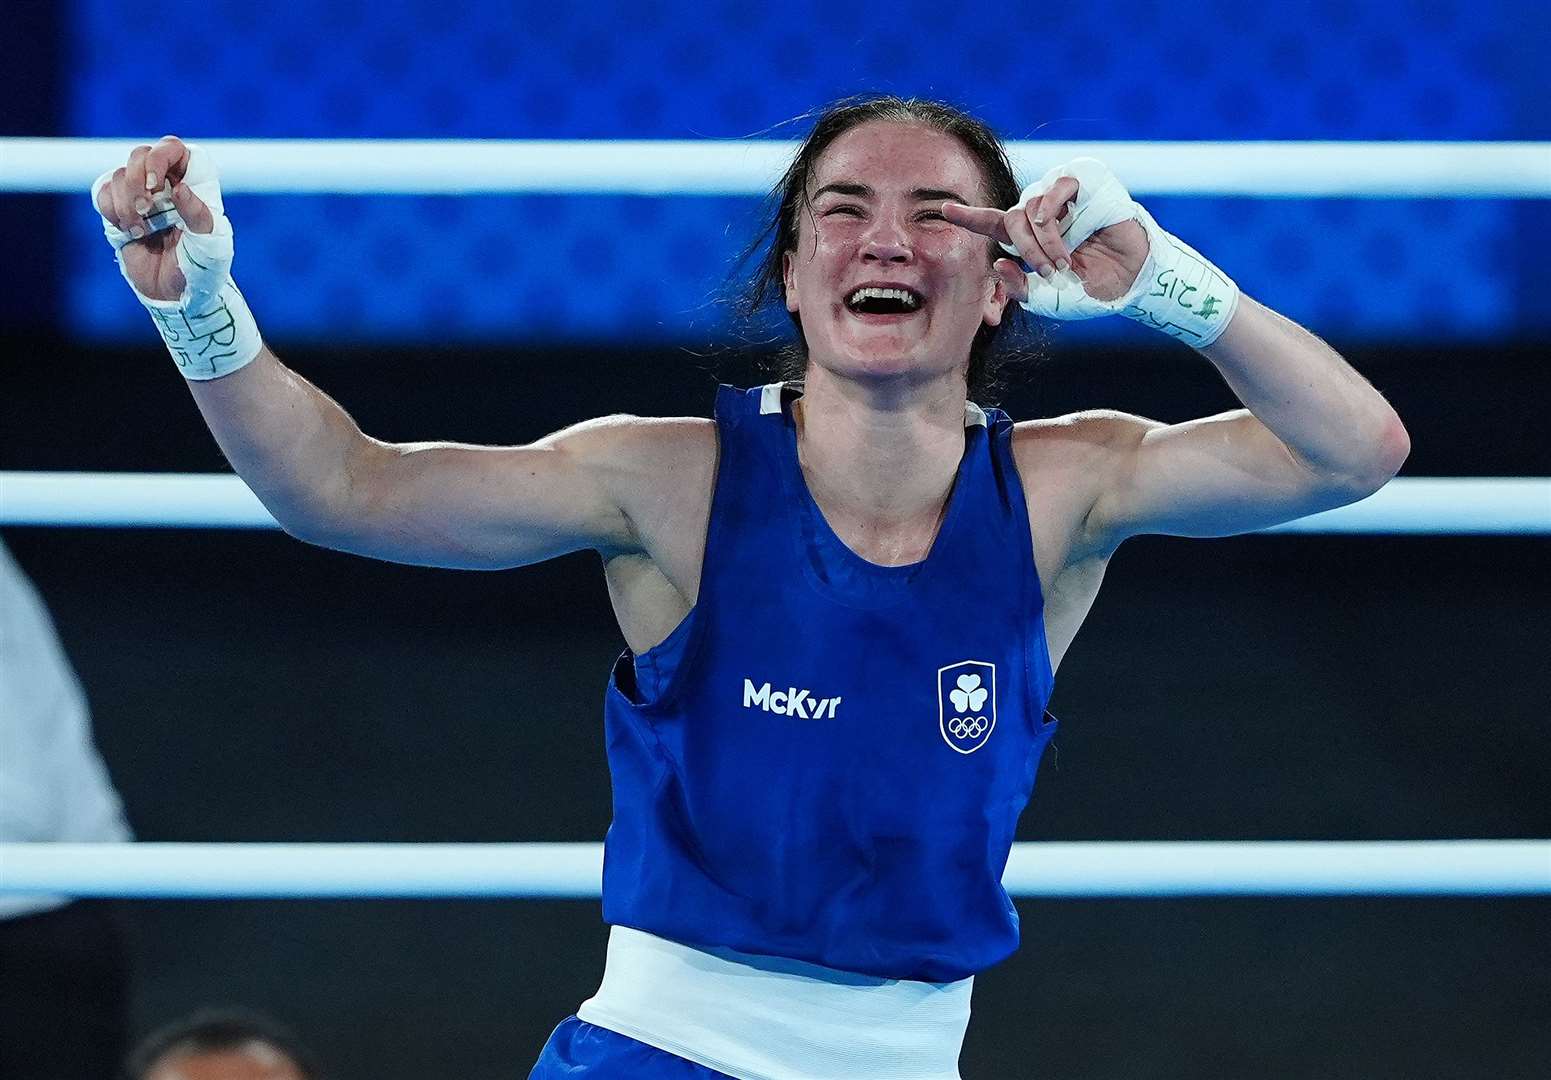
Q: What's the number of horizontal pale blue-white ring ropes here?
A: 3